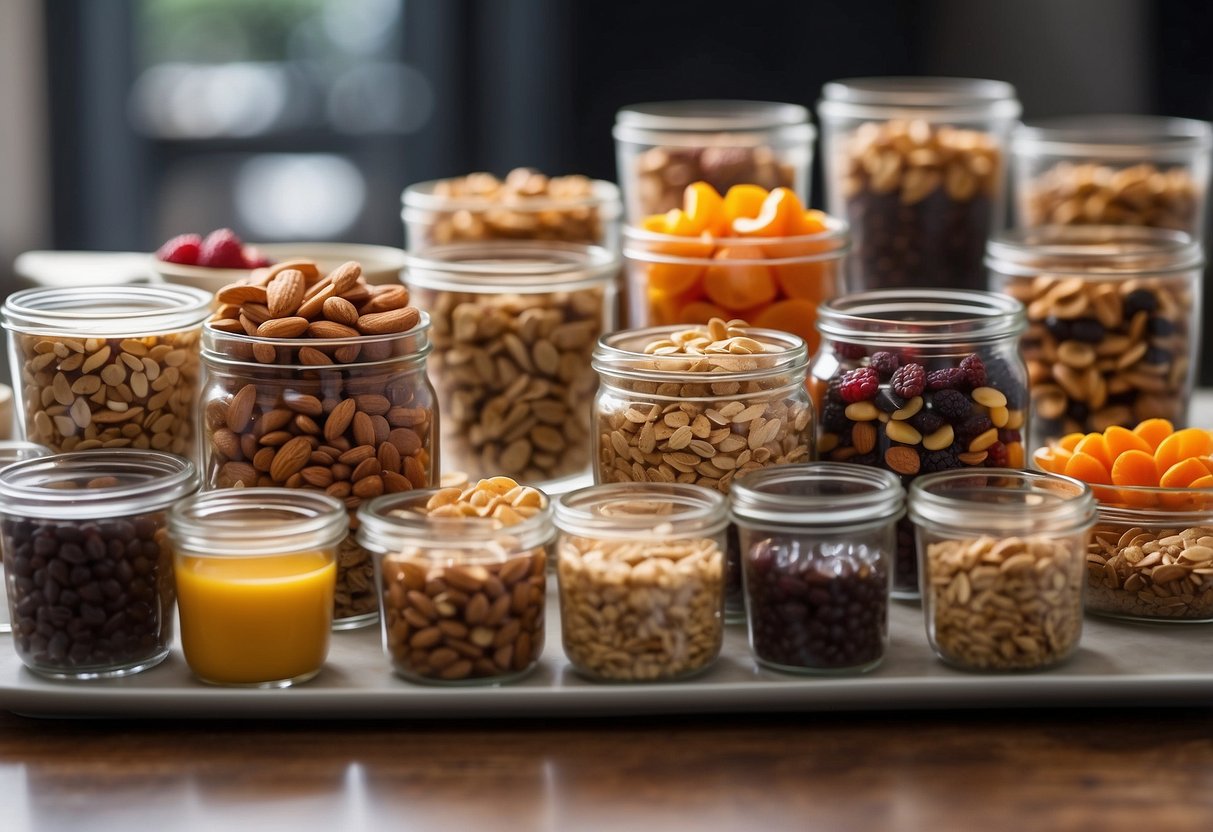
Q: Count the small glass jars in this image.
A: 6